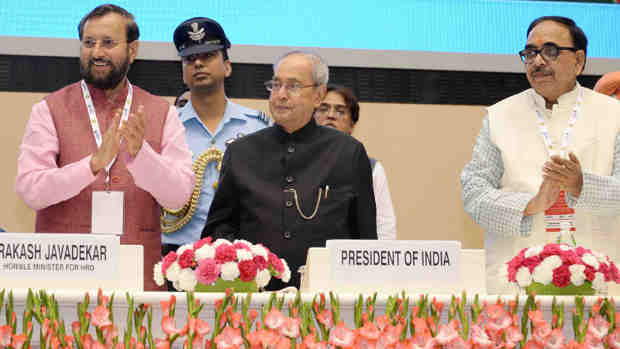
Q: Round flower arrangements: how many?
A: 2